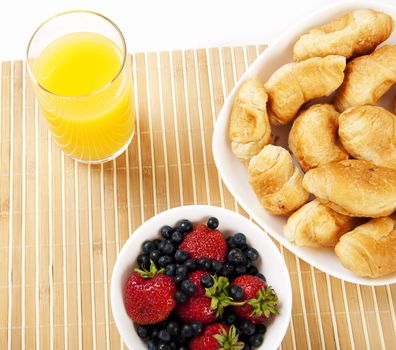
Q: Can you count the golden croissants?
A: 10